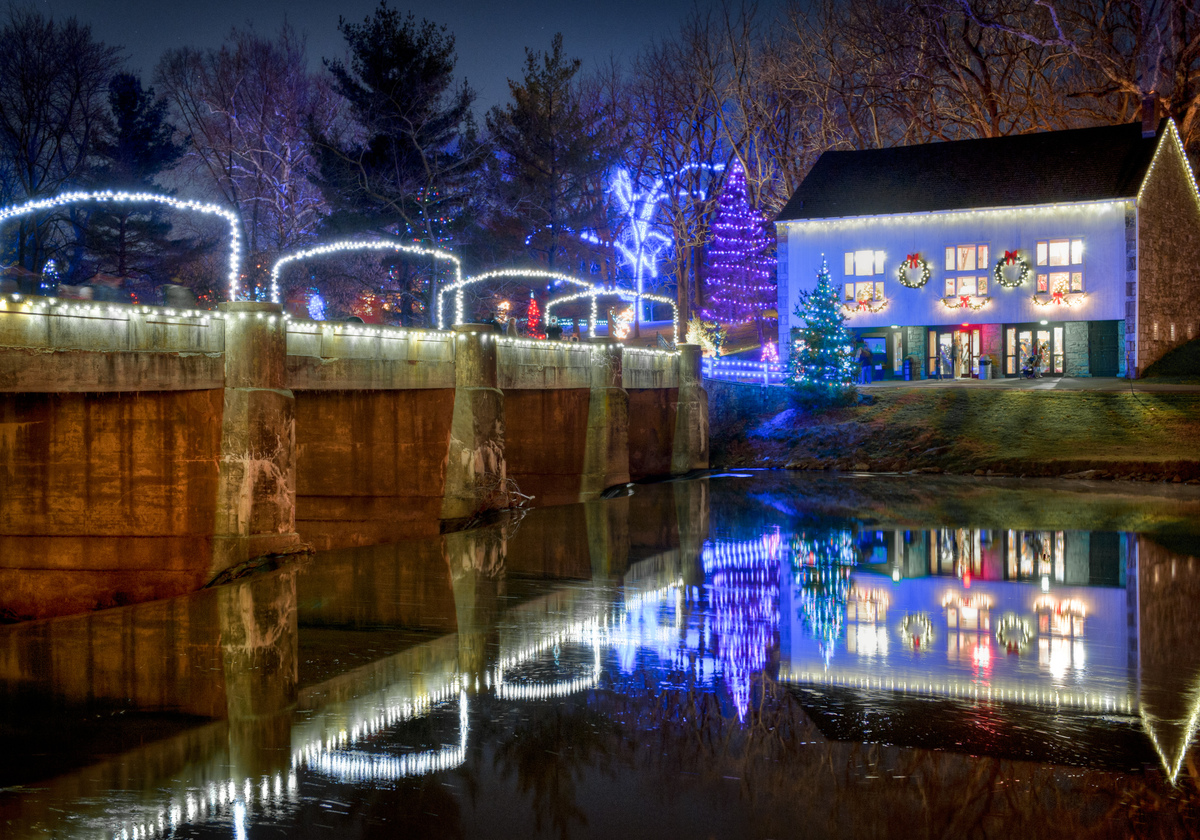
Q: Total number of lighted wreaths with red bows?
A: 2